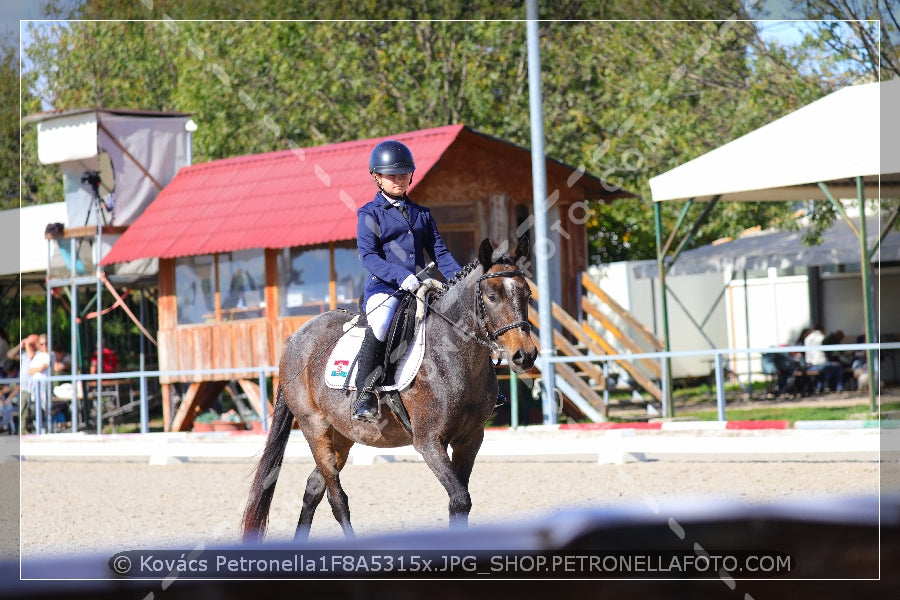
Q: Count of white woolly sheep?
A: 0